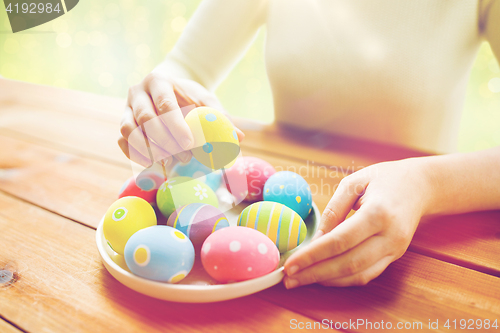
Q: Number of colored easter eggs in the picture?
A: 11